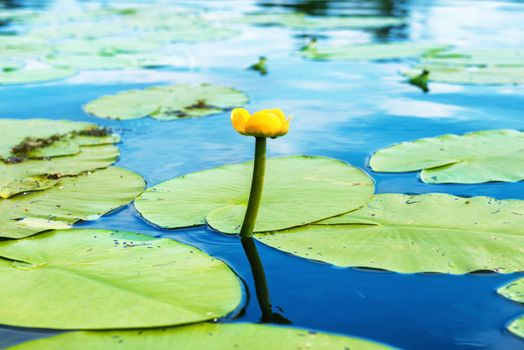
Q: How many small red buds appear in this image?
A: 0